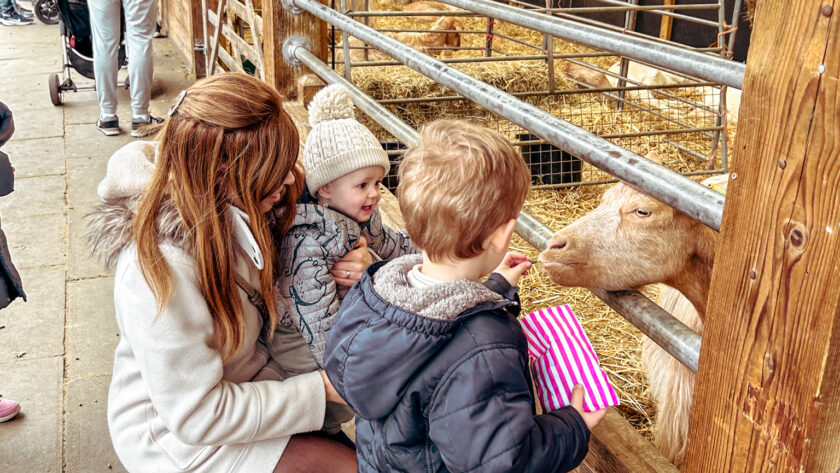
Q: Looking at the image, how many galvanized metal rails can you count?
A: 3